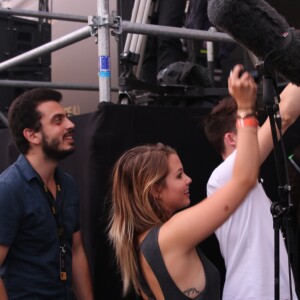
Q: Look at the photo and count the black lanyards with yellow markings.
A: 1